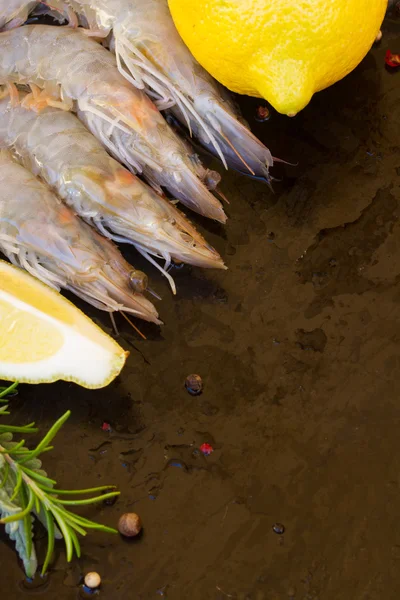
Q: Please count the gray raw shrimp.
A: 4